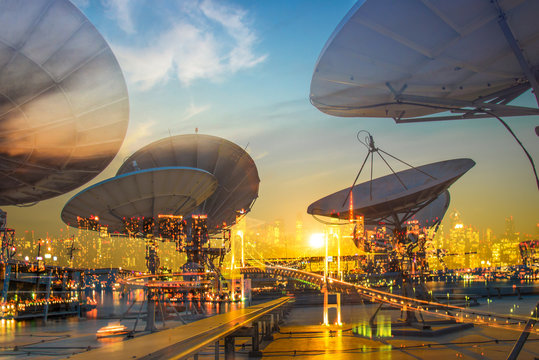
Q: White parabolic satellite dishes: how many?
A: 6